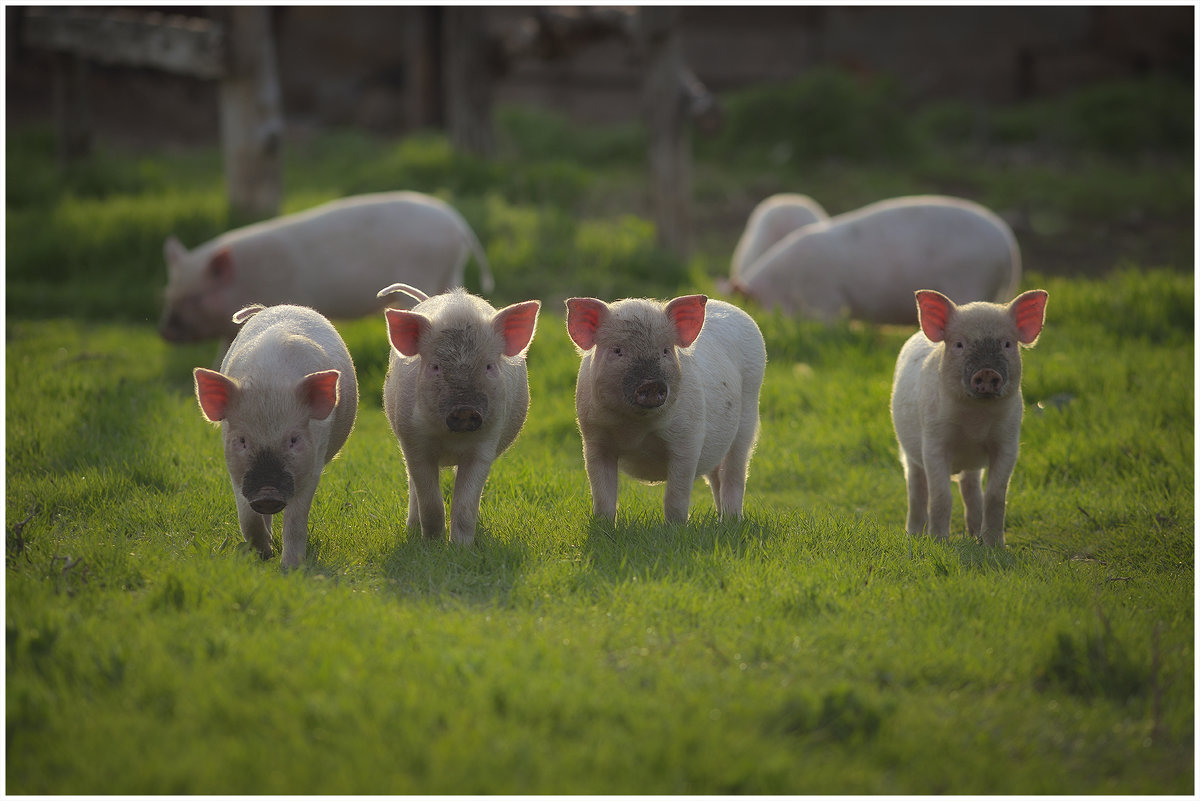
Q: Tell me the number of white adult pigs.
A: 3